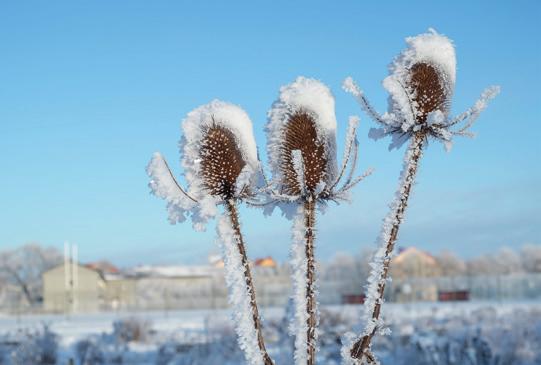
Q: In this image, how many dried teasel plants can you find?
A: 3